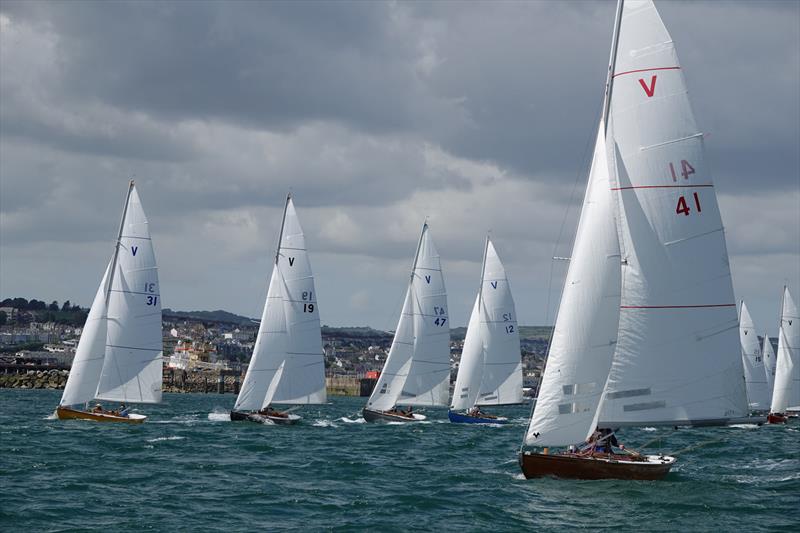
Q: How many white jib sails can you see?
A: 6